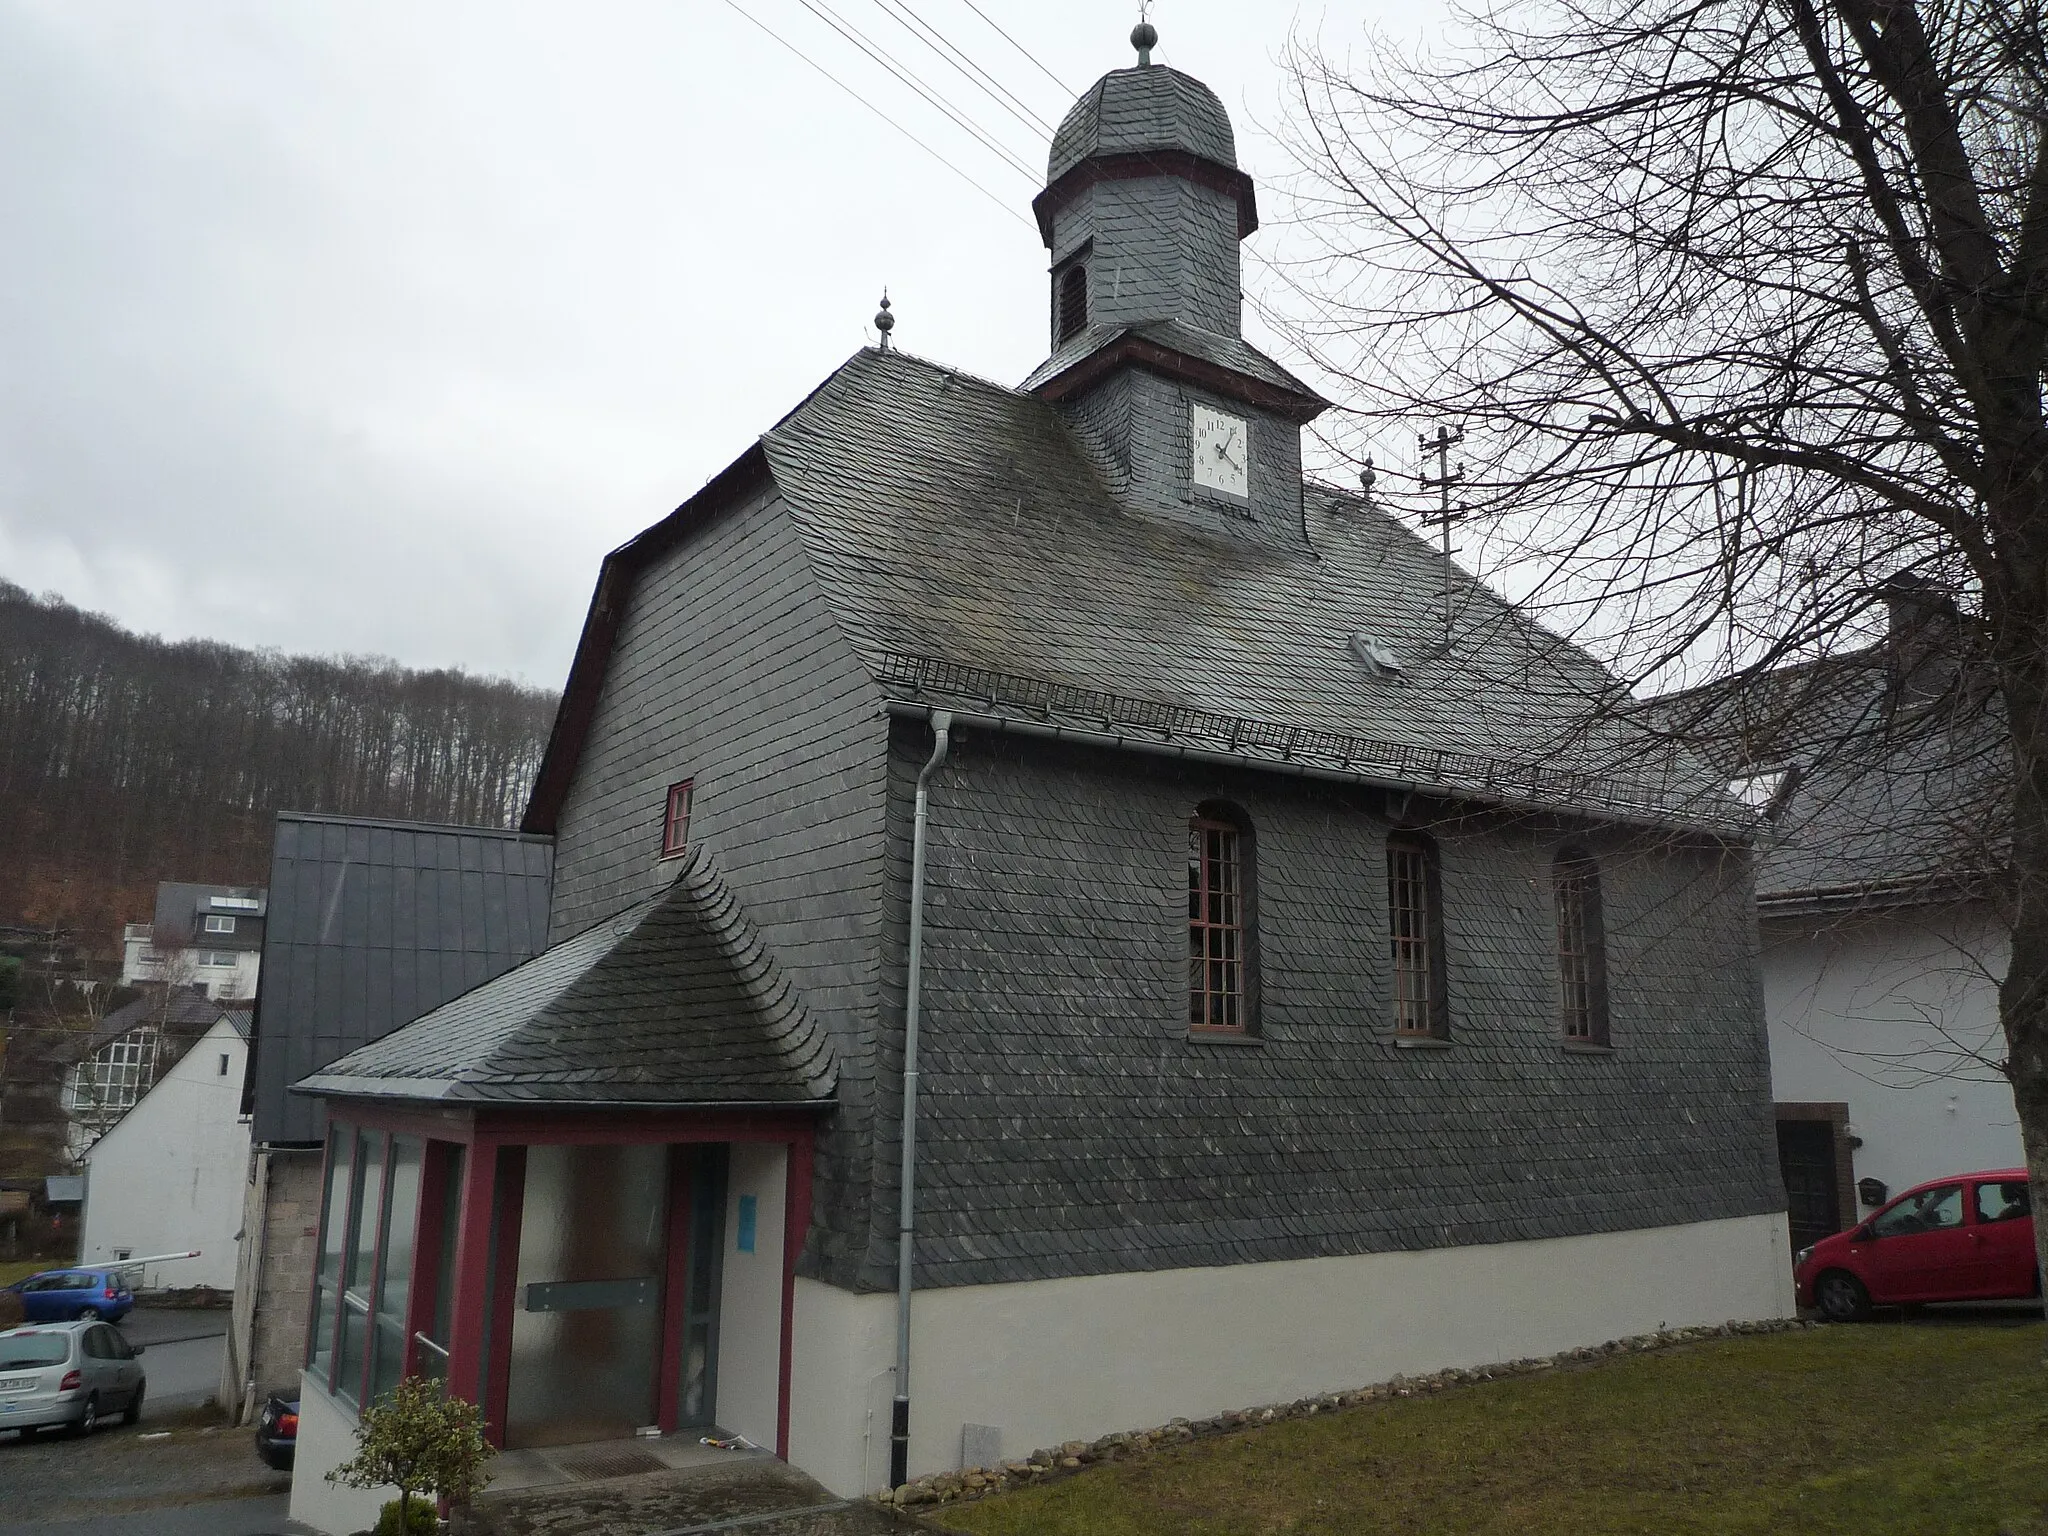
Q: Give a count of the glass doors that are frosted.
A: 1